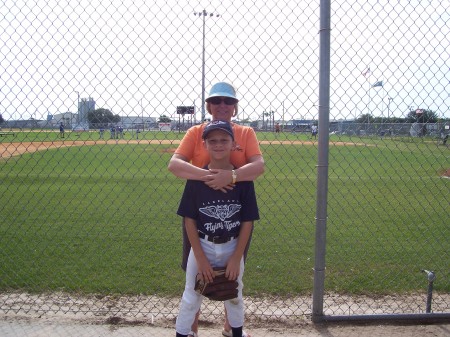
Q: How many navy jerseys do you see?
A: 1